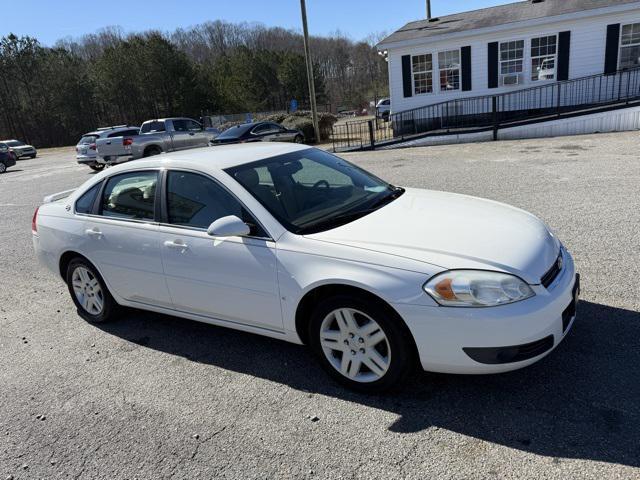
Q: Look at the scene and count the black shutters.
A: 5